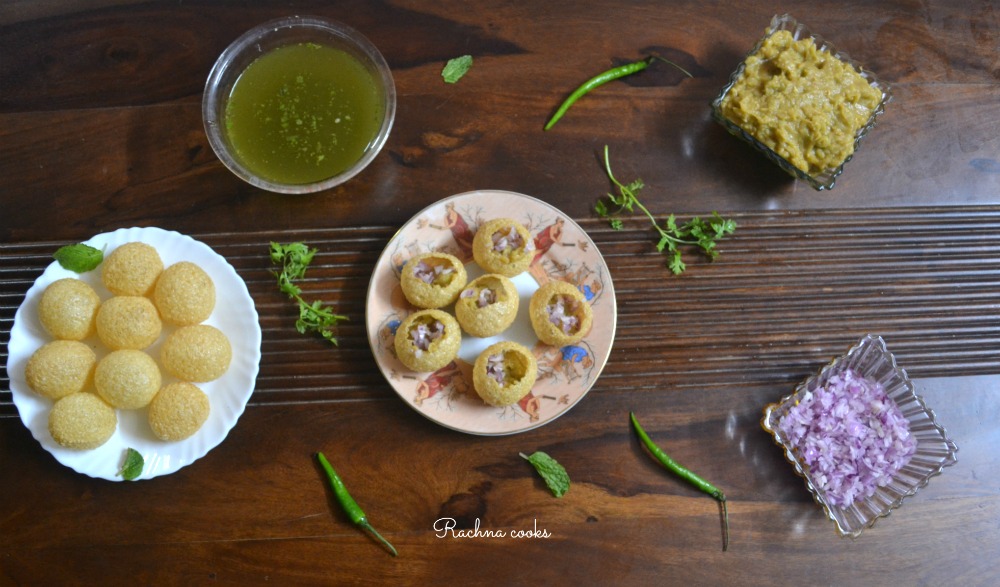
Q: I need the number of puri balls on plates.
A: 15